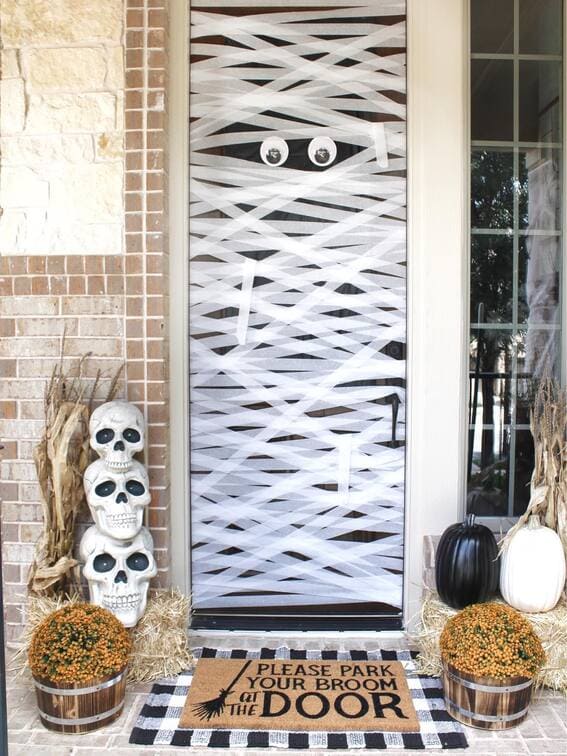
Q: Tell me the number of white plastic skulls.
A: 3